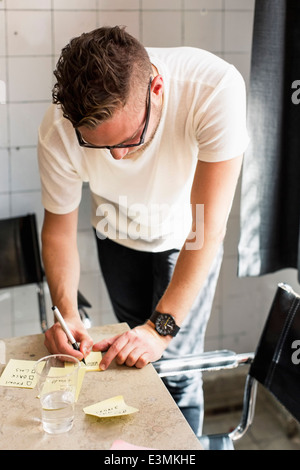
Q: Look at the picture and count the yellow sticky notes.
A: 4